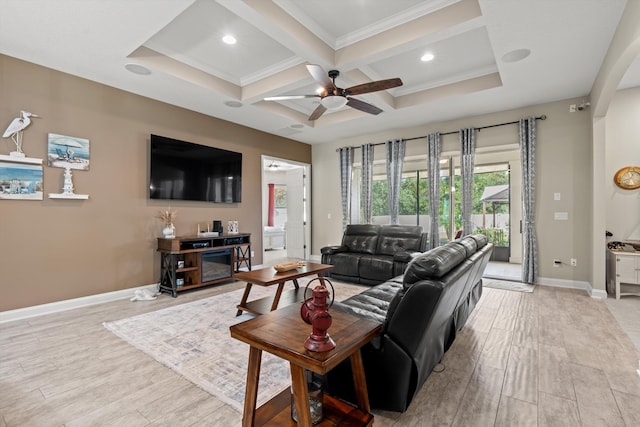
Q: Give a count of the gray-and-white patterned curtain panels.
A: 6